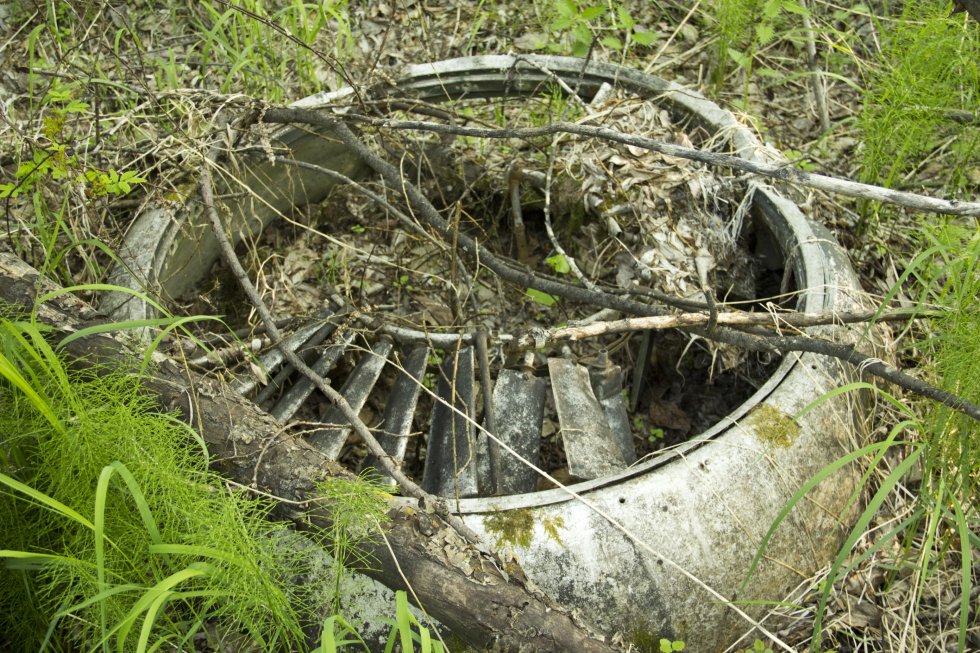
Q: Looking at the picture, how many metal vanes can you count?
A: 8